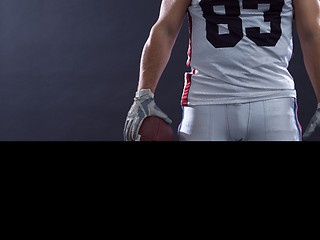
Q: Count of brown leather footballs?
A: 1